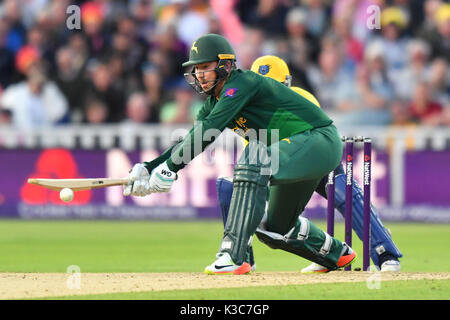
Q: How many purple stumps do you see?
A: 3